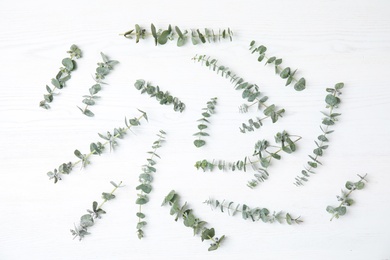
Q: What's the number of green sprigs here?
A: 15